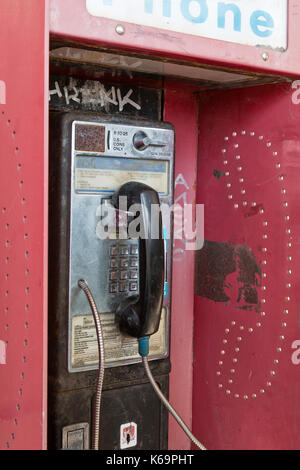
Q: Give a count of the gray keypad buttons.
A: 12